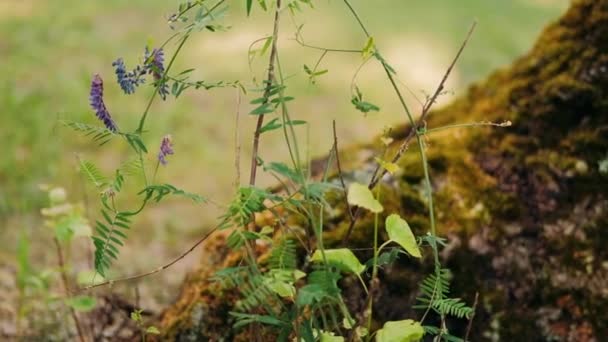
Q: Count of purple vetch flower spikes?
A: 4